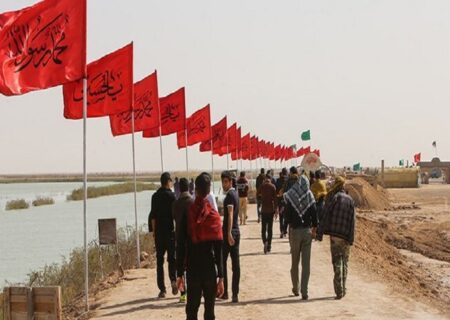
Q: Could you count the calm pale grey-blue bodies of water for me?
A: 1